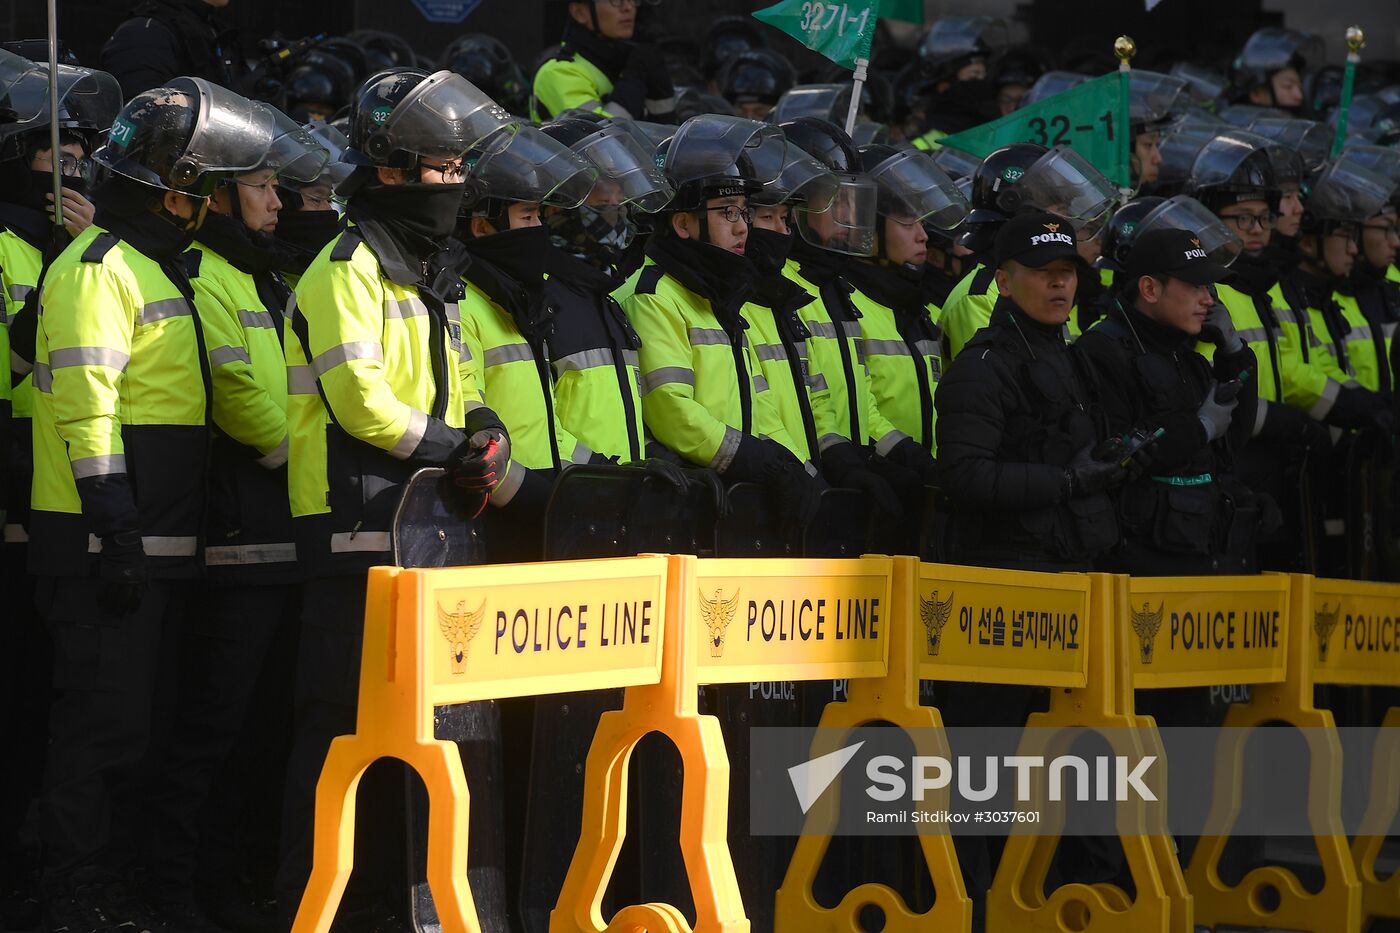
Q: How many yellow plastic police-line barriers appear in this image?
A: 5